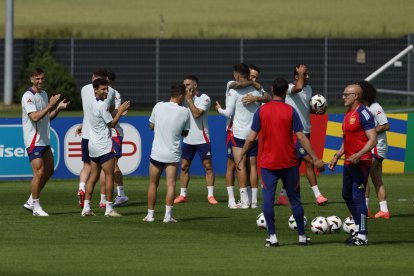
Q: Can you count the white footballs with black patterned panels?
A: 6